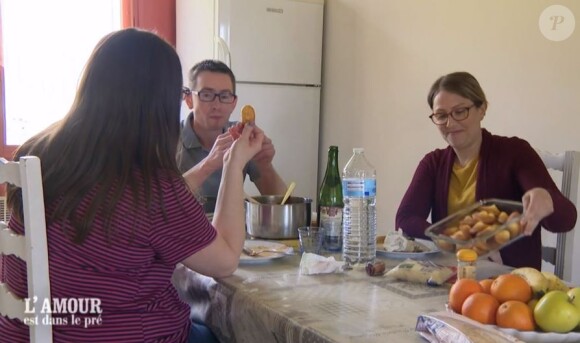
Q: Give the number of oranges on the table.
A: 5